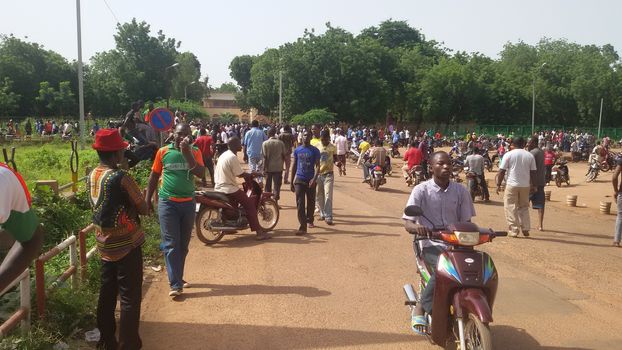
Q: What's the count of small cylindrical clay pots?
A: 3